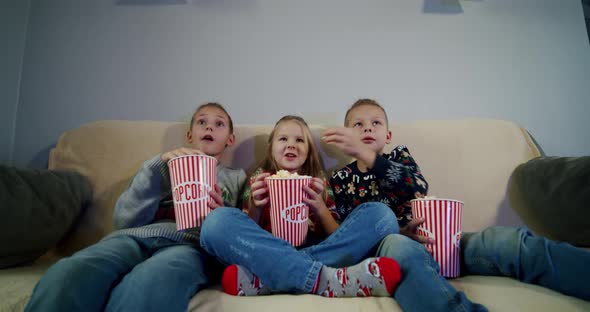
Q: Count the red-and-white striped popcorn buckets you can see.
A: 3